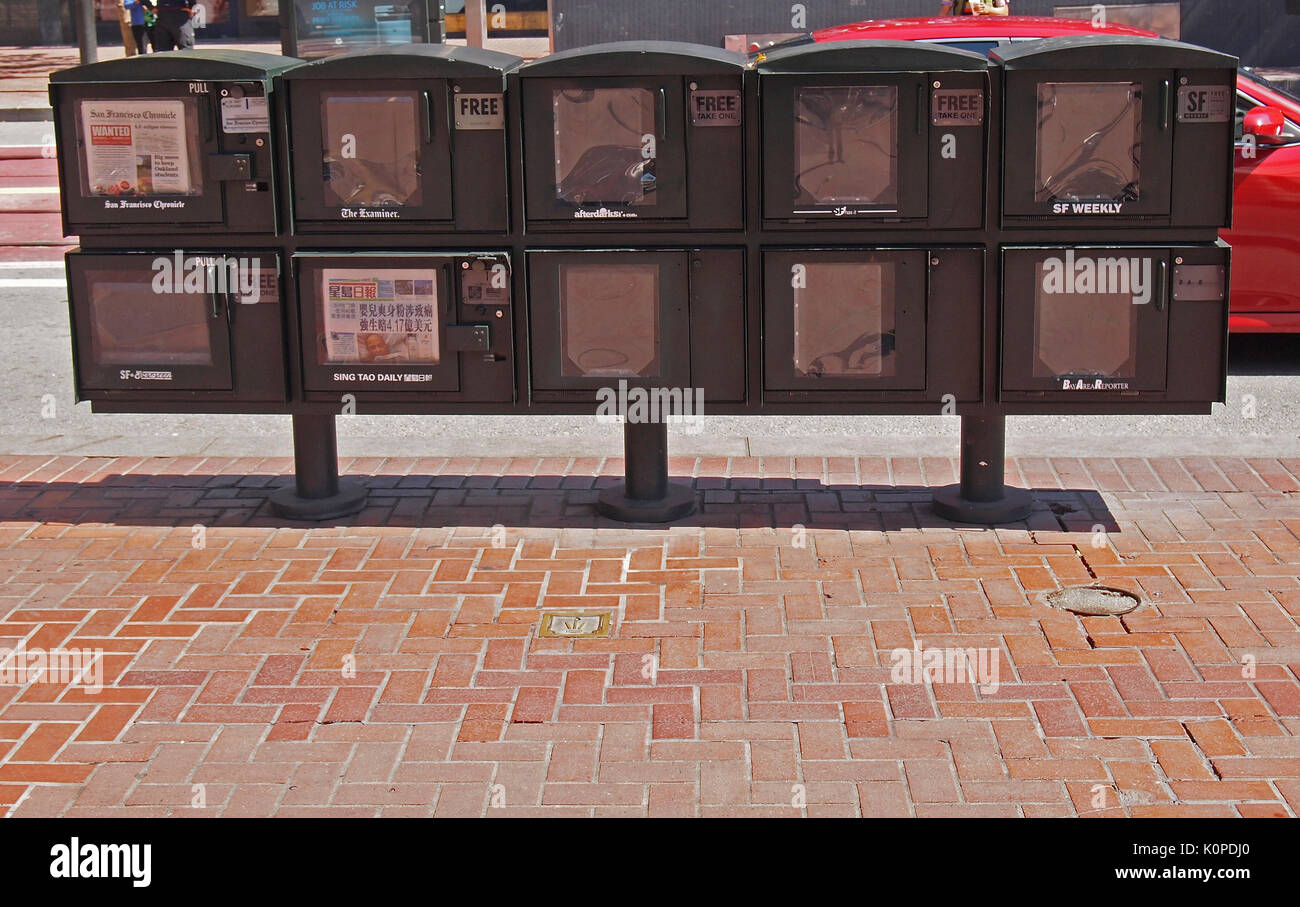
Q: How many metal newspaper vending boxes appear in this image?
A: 10